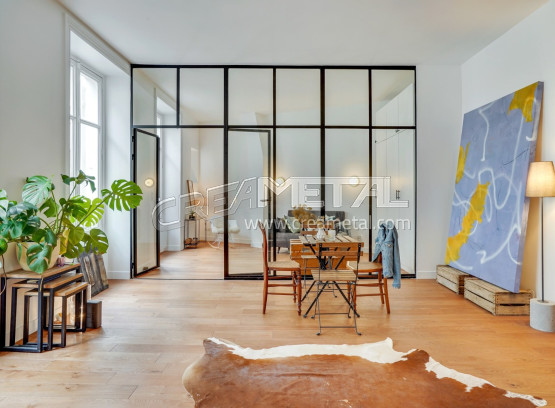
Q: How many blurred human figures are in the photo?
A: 0